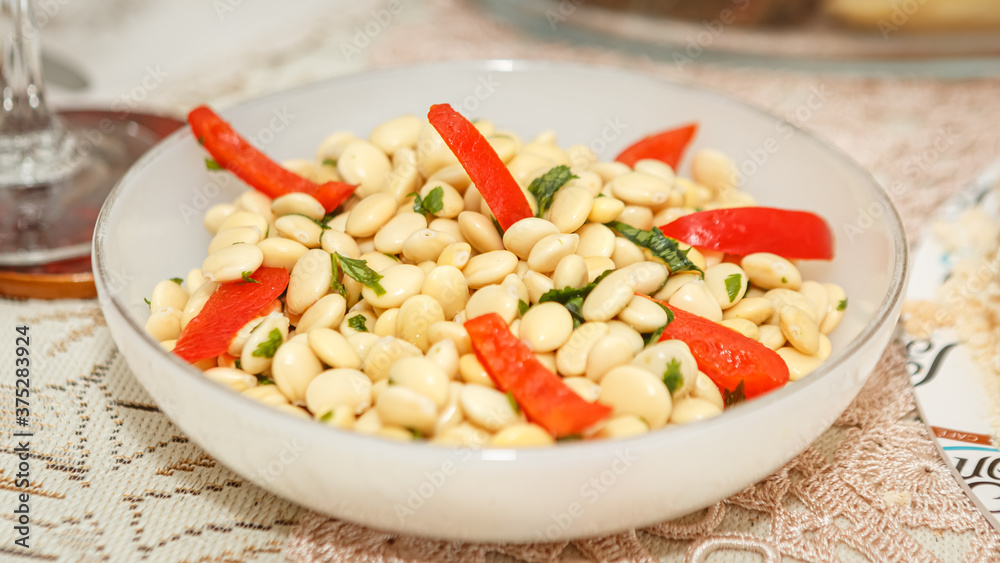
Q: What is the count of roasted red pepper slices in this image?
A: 7